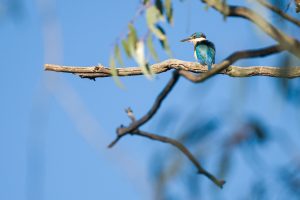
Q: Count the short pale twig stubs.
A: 1